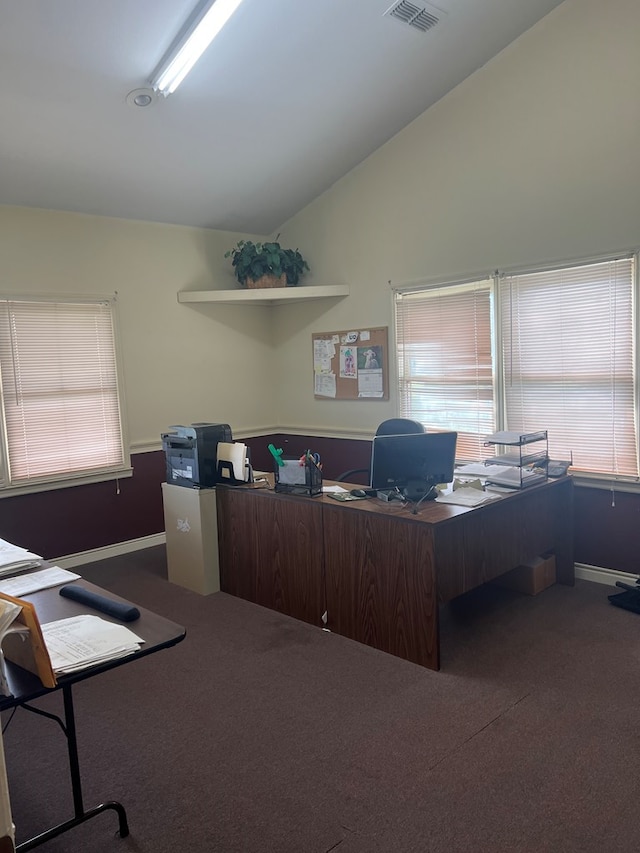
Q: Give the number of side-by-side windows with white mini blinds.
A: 2